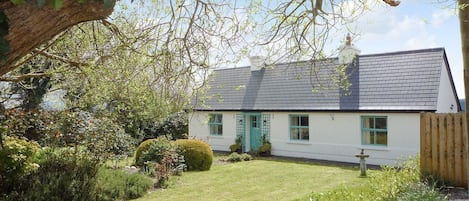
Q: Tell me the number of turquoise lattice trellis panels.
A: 2